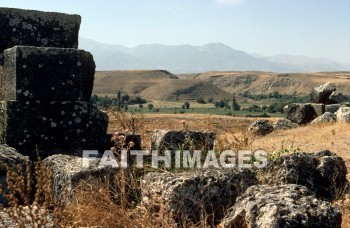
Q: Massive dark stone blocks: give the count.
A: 3